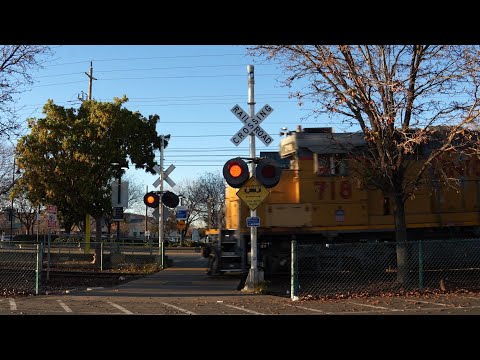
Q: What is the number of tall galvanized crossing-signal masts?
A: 2